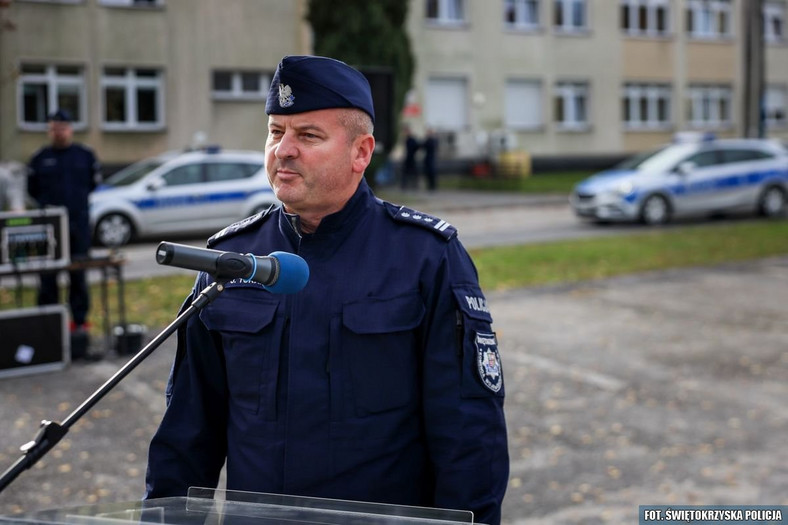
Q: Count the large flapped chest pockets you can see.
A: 2